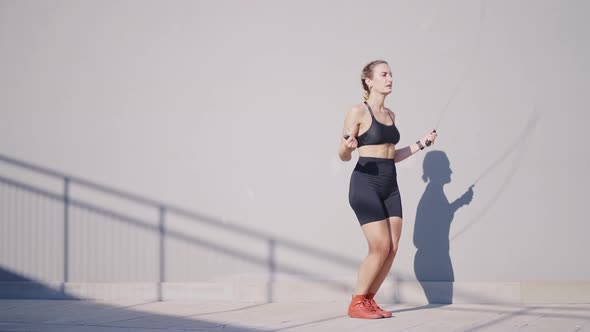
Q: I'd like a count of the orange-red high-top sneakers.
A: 2